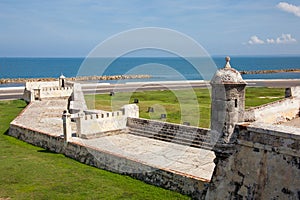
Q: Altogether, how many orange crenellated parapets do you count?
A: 0